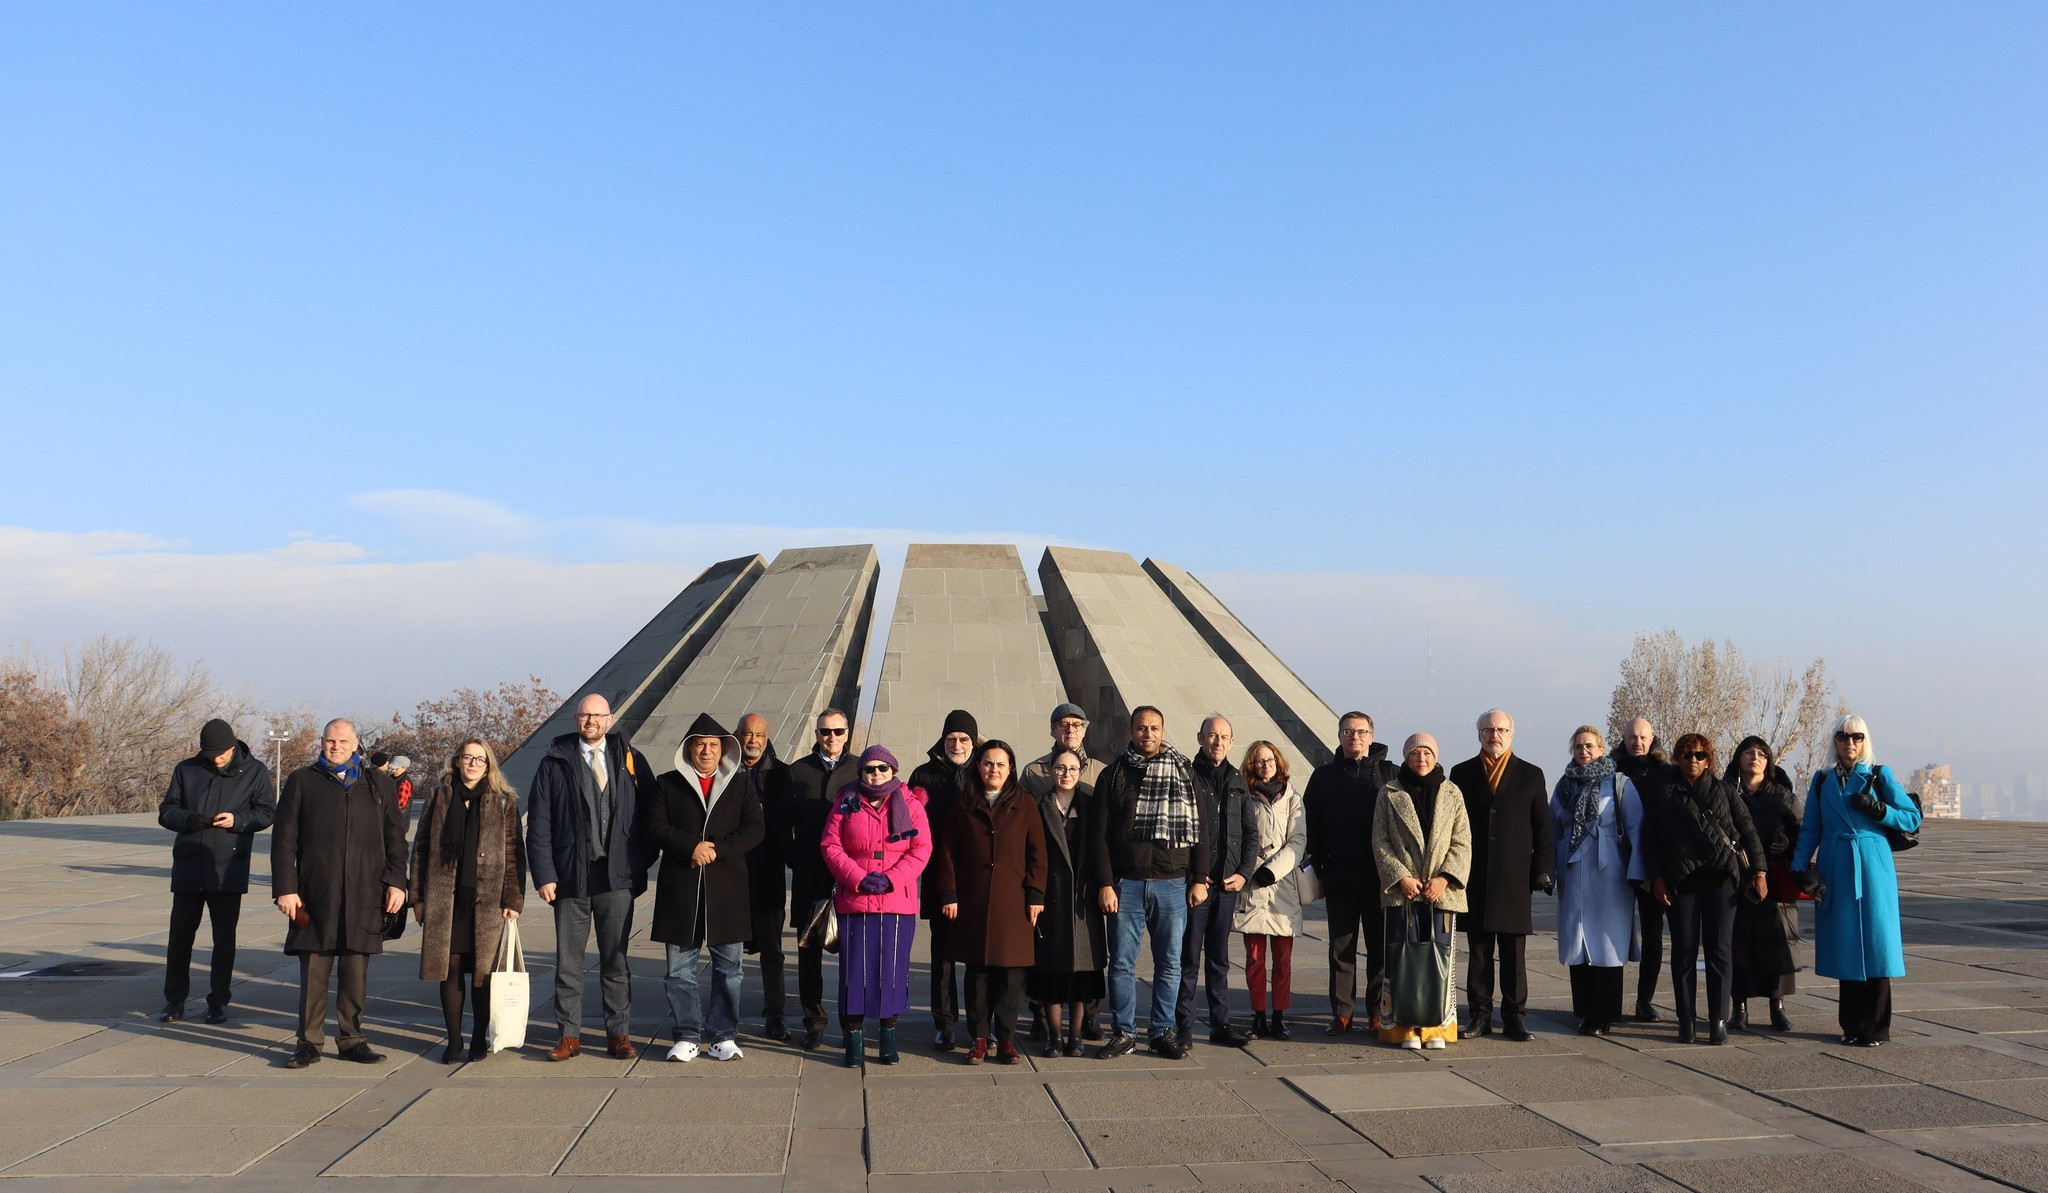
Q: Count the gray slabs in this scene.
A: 5